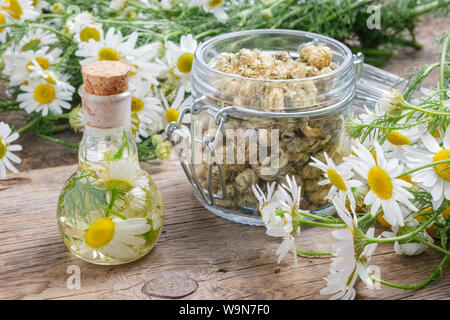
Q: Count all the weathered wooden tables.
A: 1